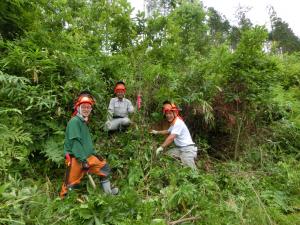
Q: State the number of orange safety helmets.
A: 3